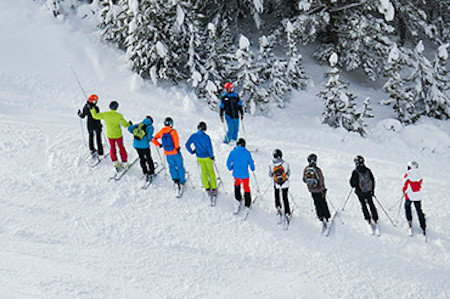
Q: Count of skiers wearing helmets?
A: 11